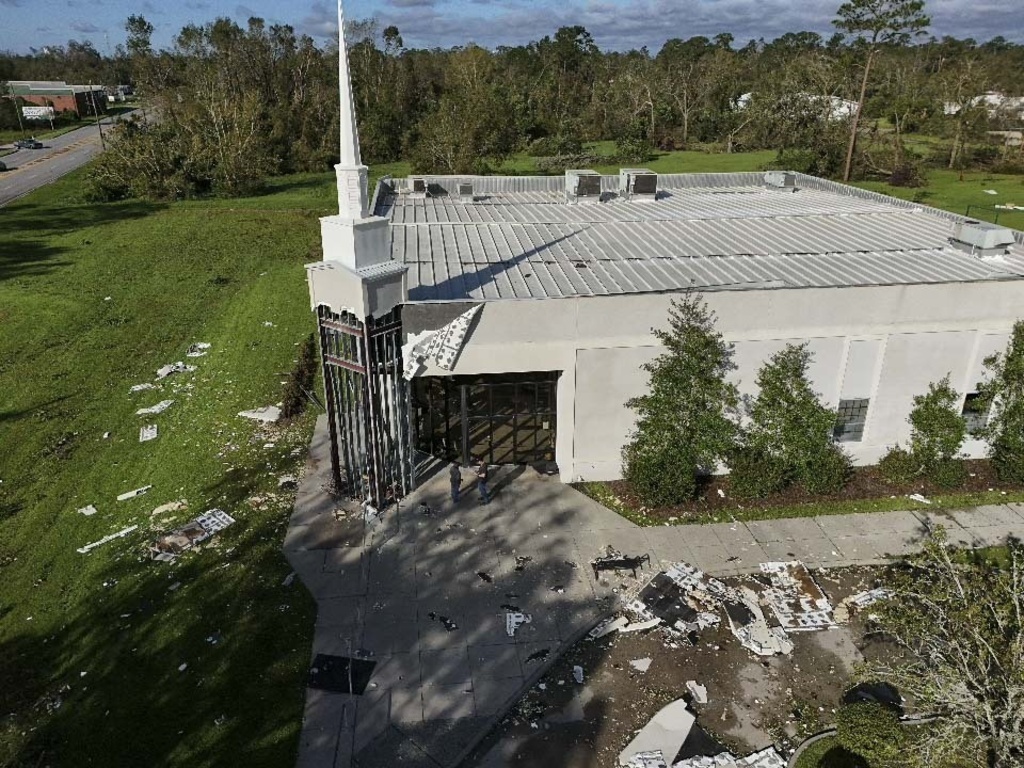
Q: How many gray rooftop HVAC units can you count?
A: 6